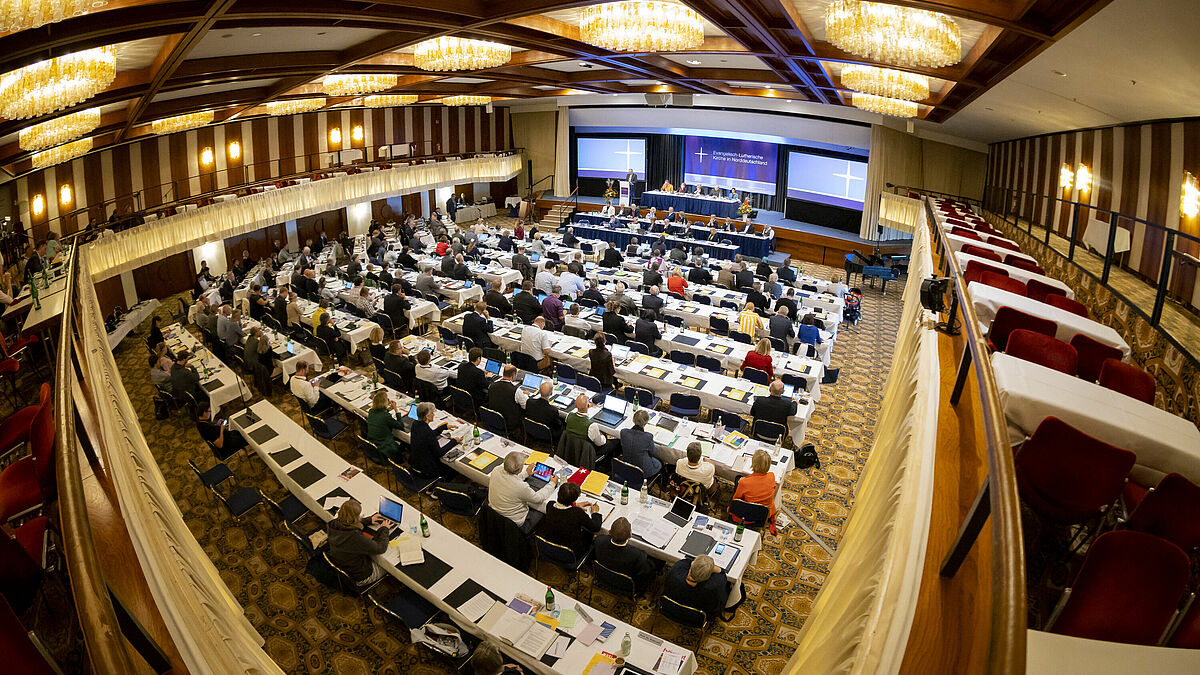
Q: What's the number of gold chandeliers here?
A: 14